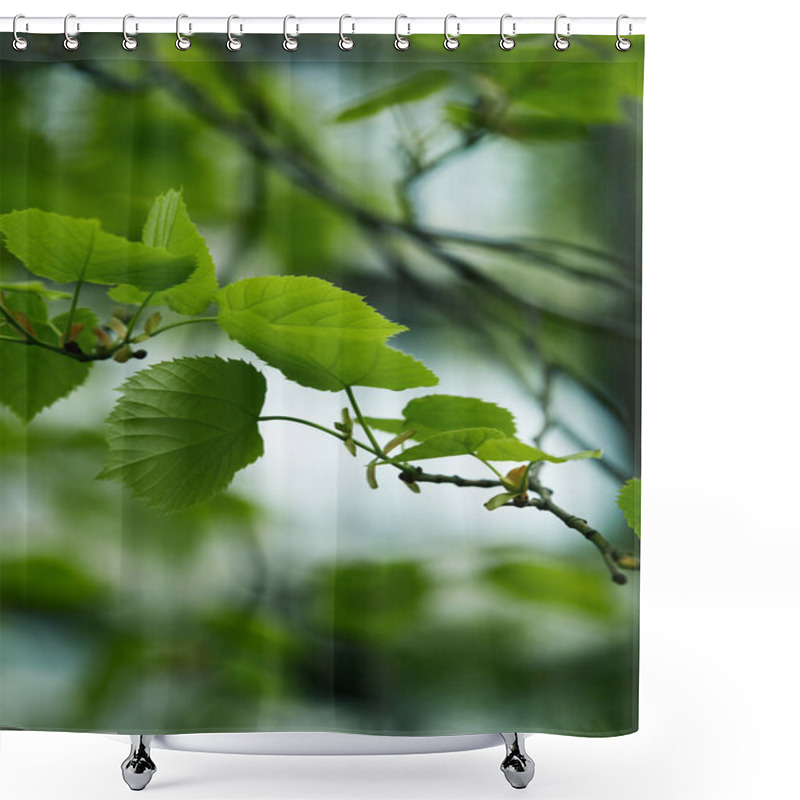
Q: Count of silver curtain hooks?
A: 12